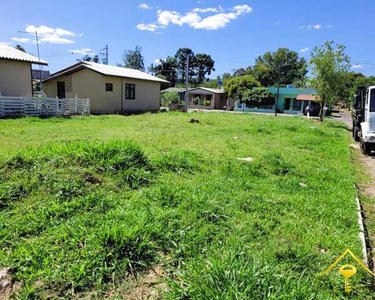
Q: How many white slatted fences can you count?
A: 1